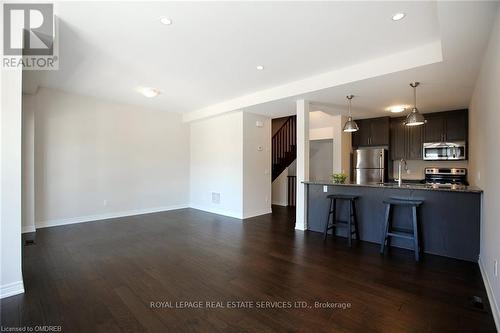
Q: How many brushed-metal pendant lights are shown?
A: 2